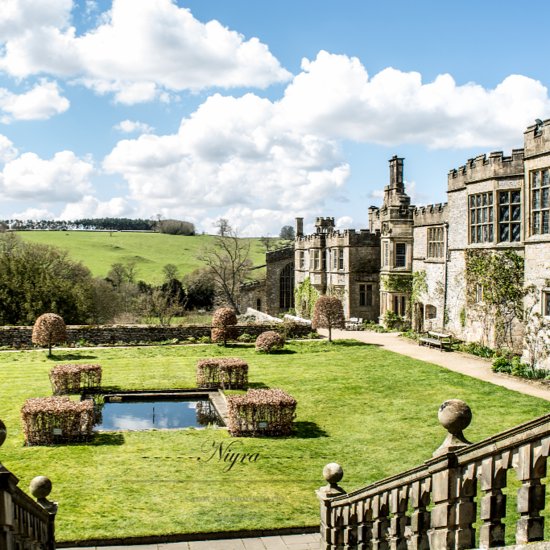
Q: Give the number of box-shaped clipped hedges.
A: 4